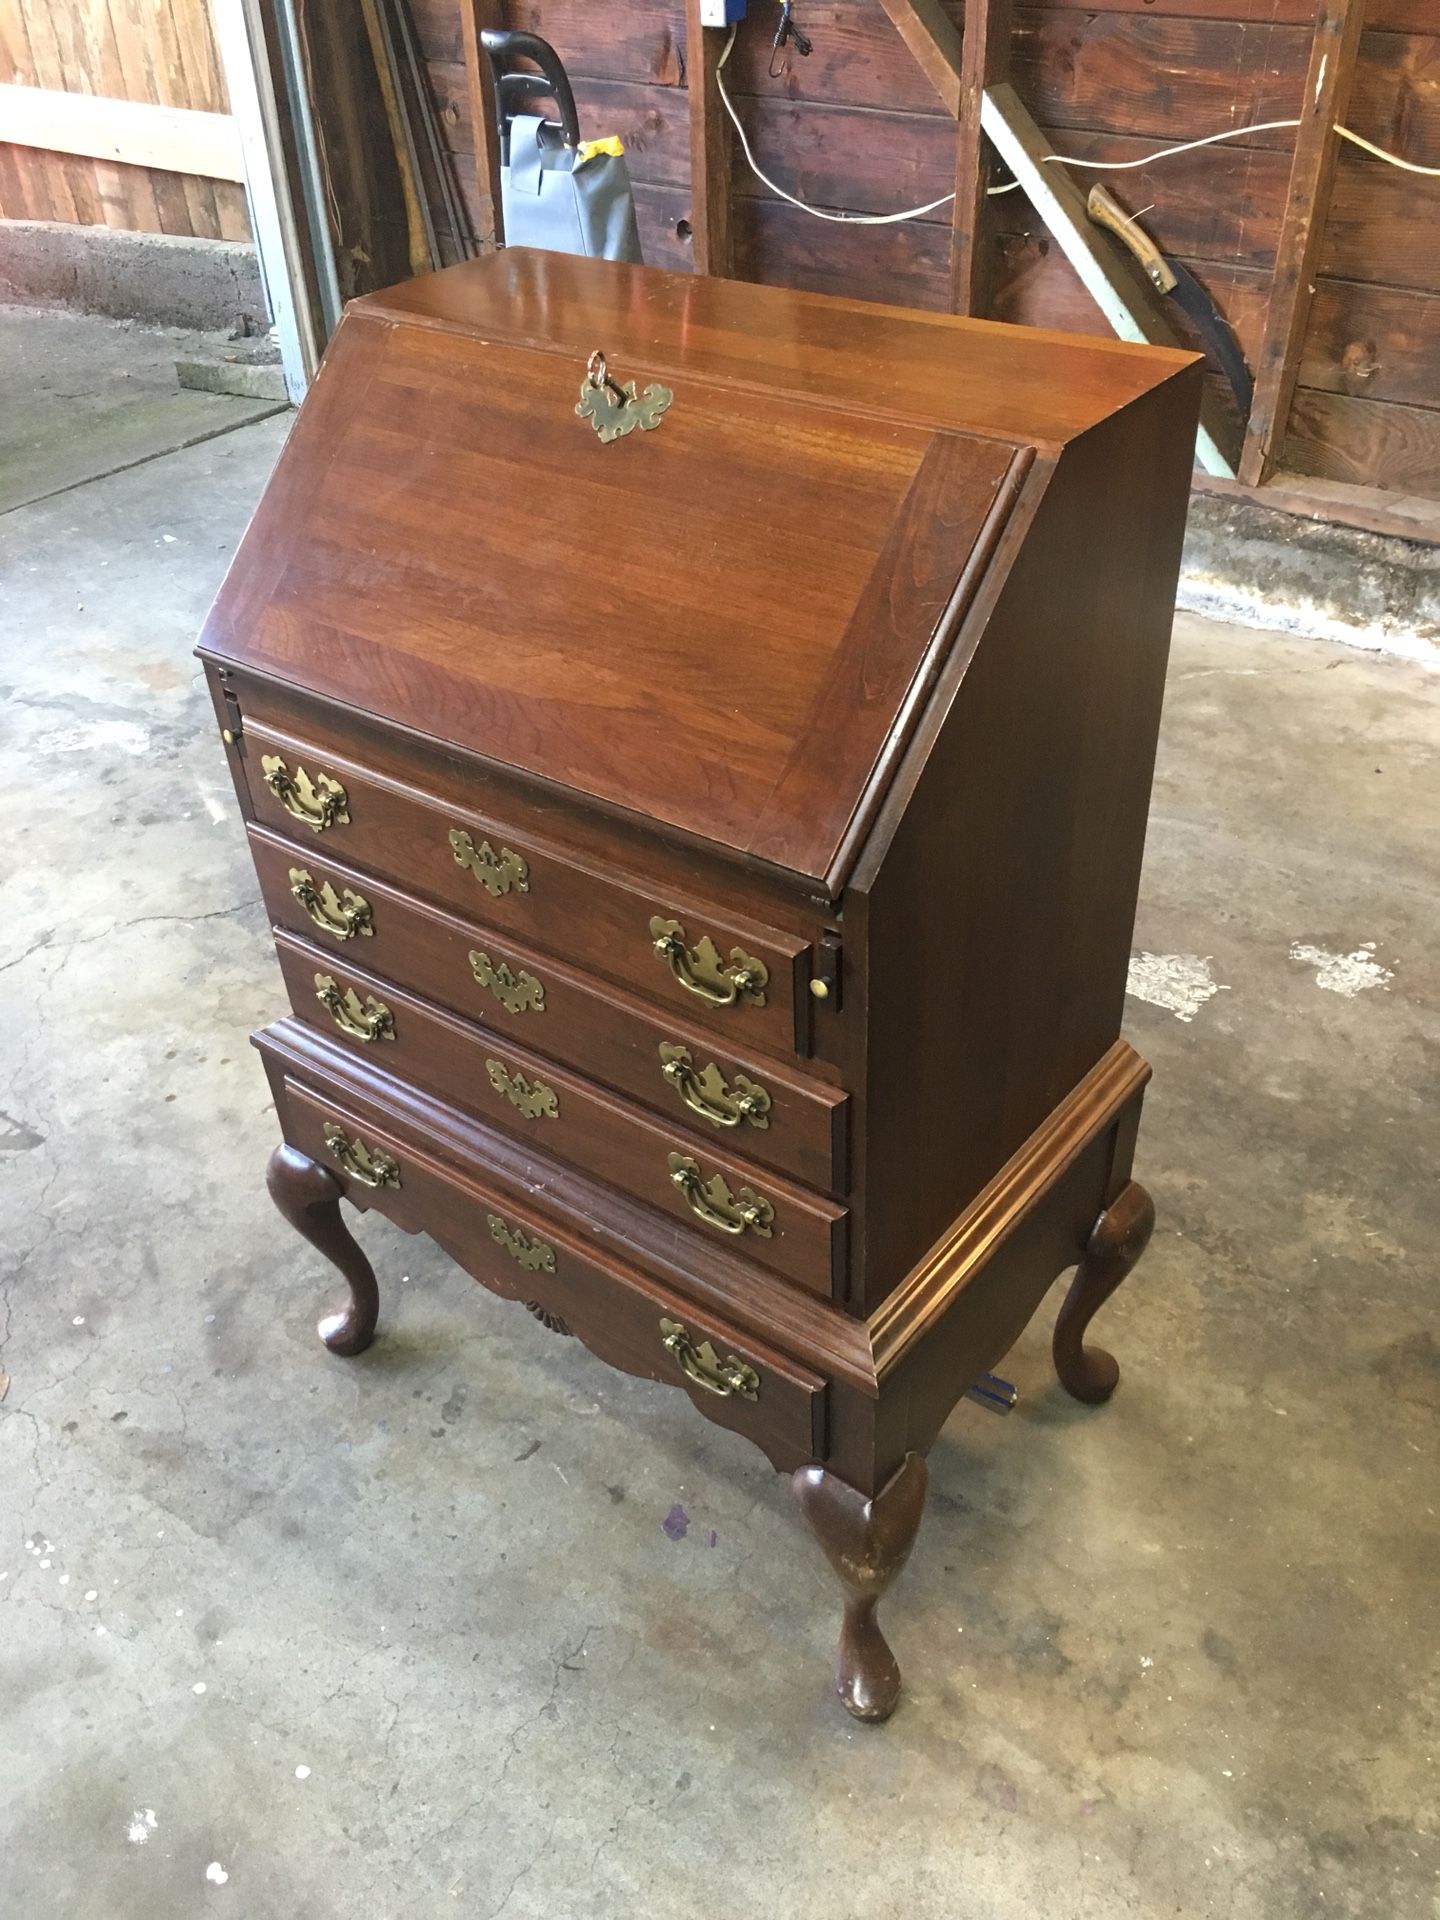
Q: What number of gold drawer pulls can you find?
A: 8